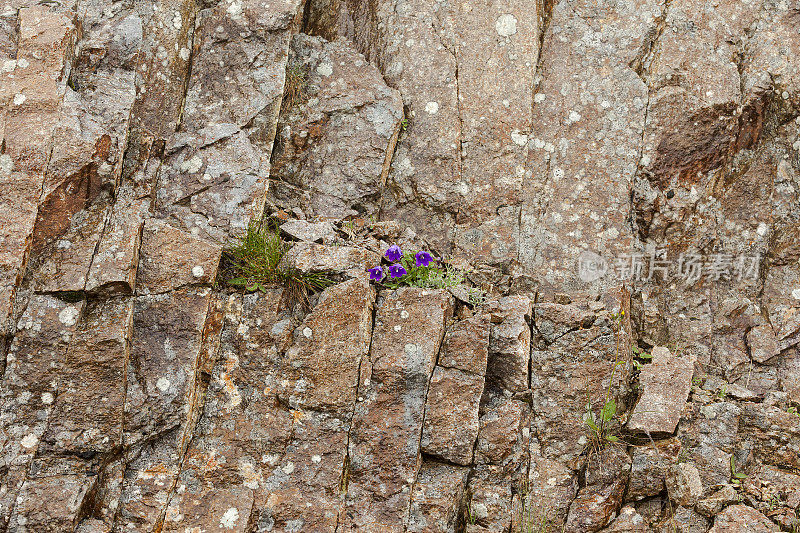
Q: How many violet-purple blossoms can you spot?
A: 4